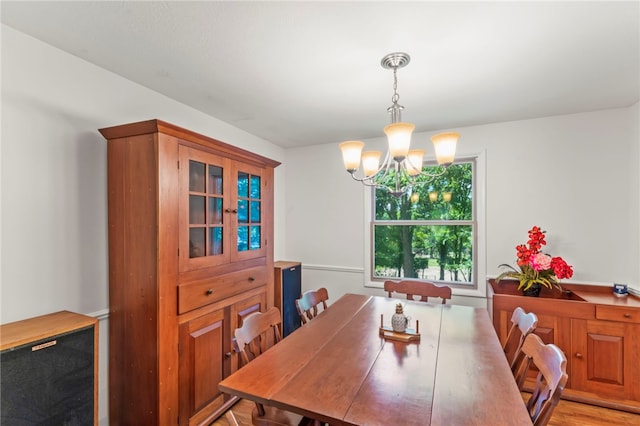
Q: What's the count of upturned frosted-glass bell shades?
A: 5